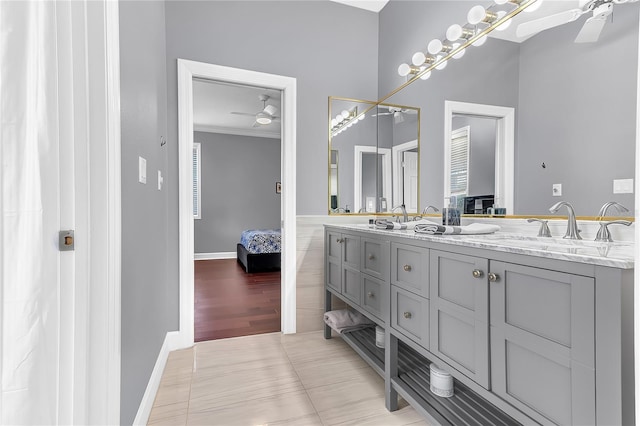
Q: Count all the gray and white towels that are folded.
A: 2